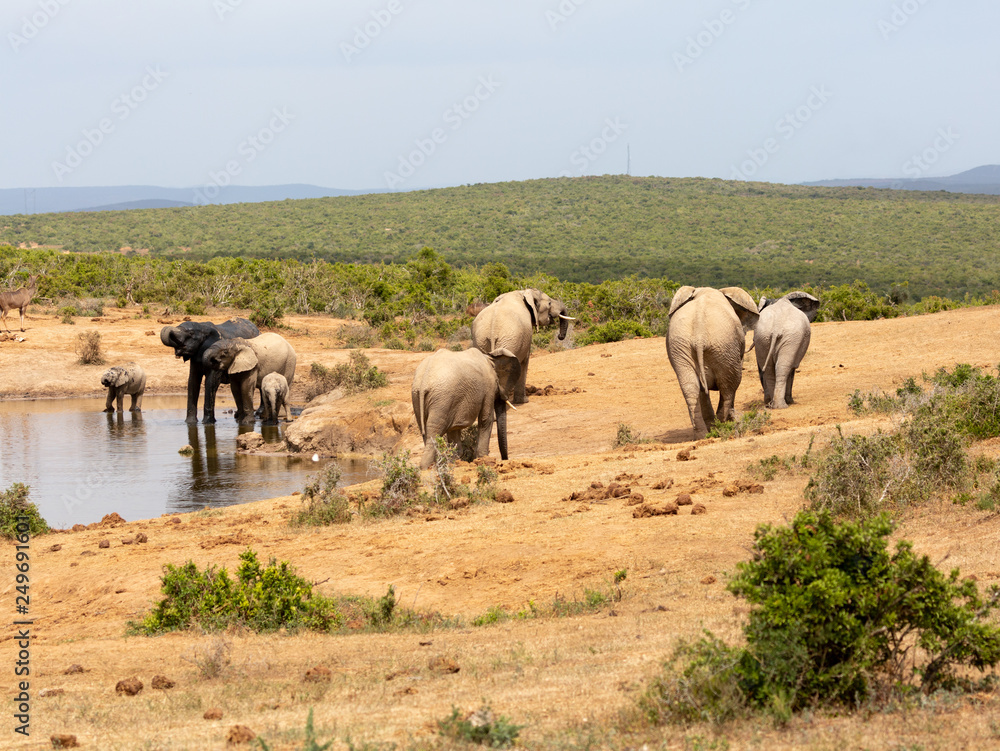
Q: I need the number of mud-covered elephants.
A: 1